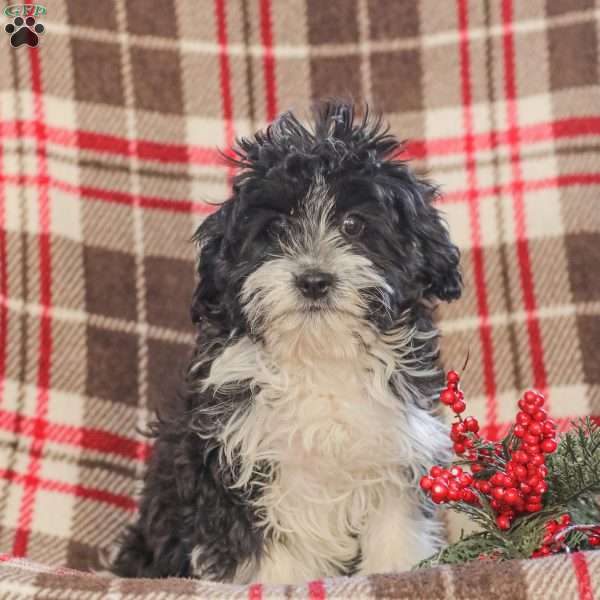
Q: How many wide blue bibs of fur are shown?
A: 0